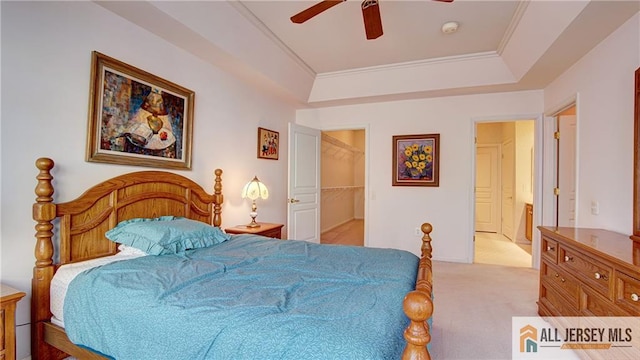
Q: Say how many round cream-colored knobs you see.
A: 4